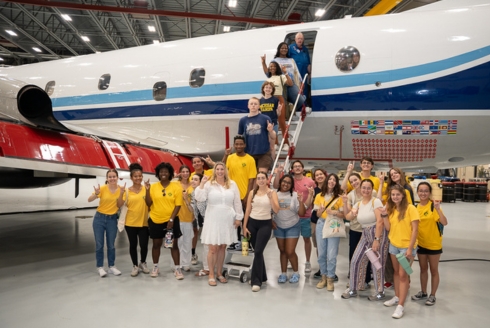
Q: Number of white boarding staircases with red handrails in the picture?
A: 1